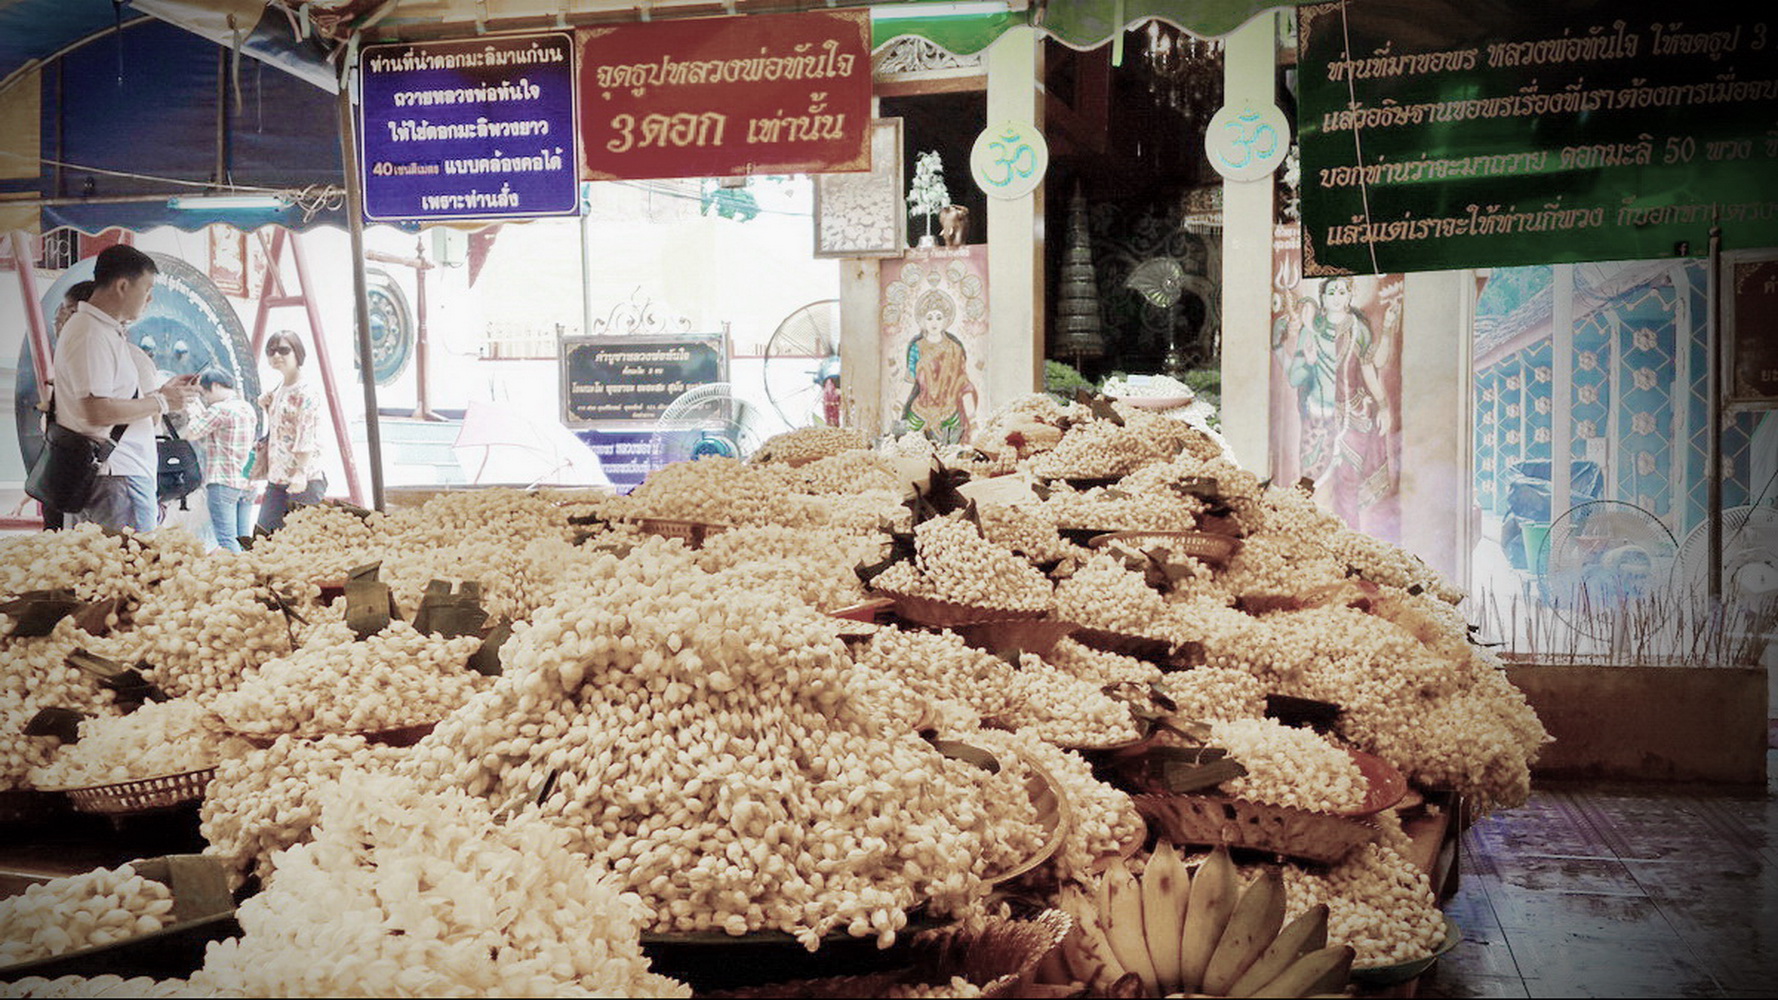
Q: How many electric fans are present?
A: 4